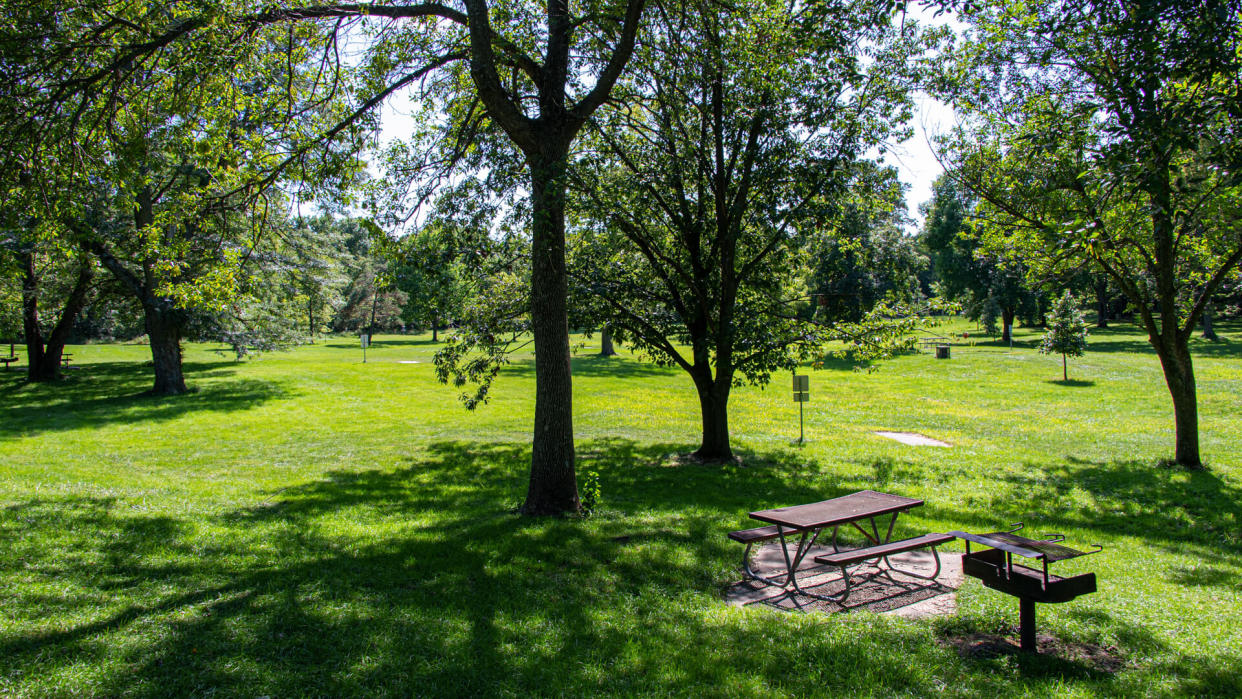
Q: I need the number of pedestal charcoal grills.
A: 1